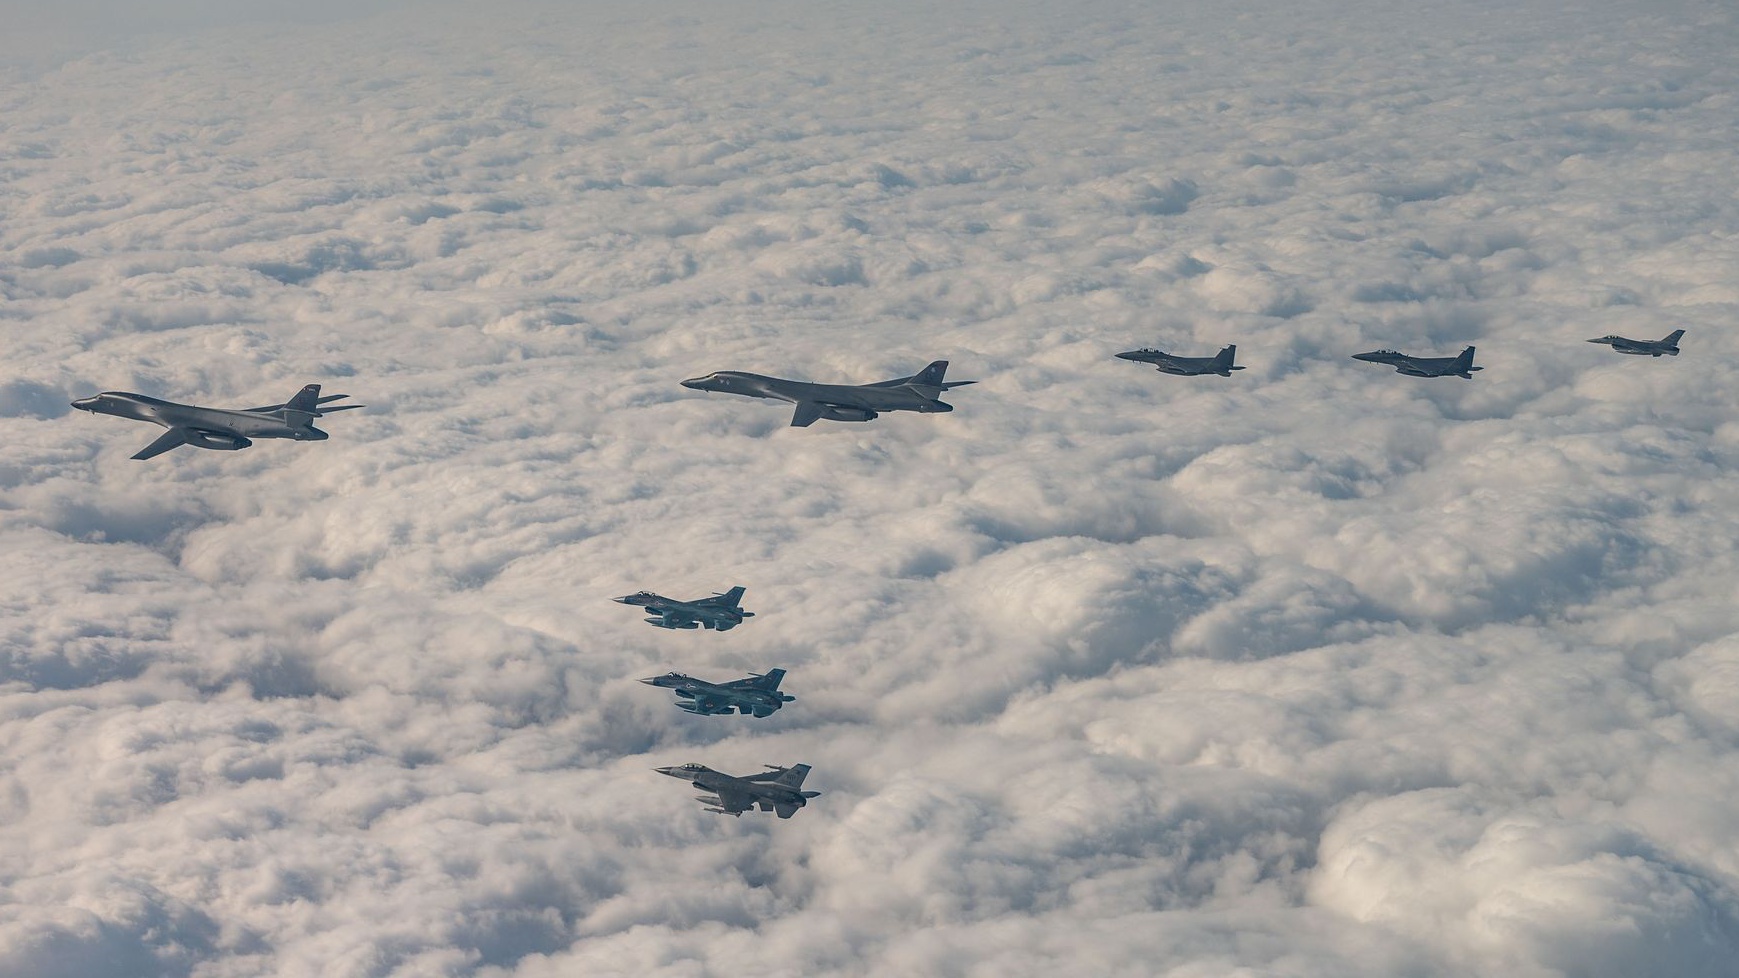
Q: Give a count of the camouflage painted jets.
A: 2